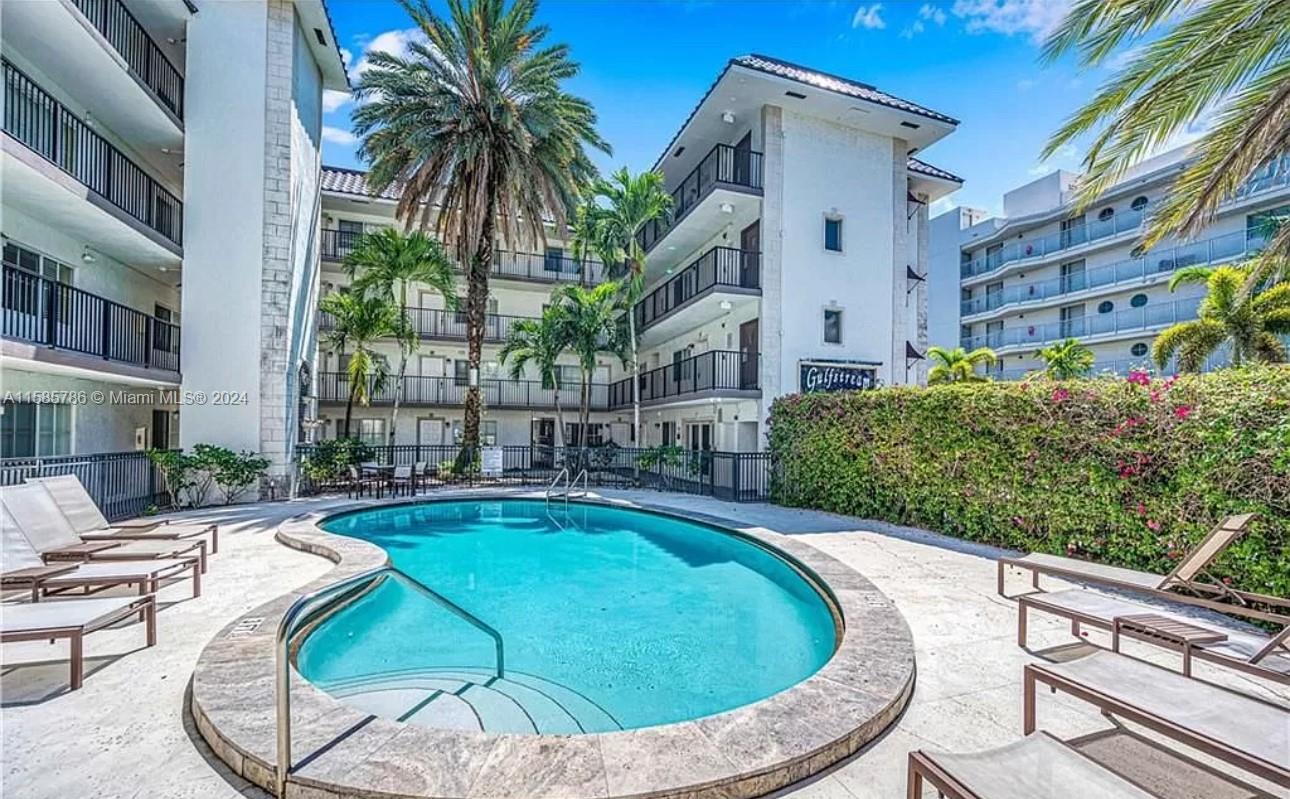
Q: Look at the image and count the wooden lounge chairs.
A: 8